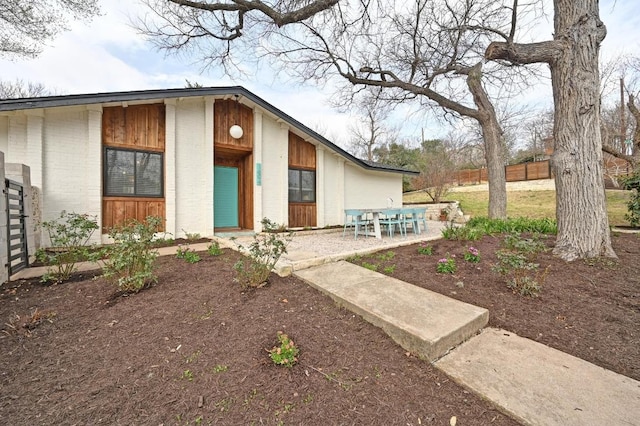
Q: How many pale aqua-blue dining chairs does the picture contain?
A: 4